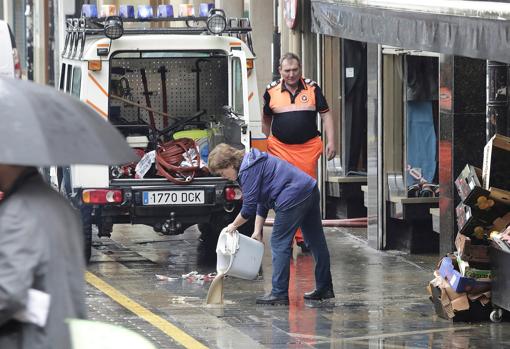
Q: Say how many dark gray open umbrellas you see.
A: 1